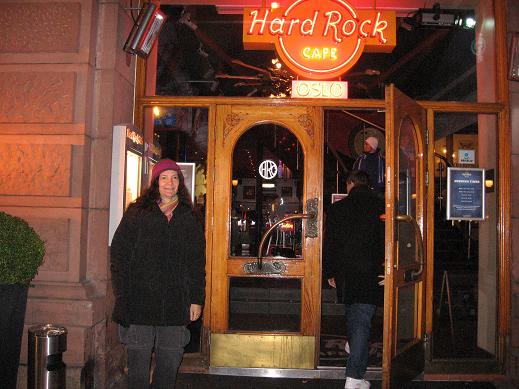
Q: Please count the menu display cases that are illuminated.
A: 1